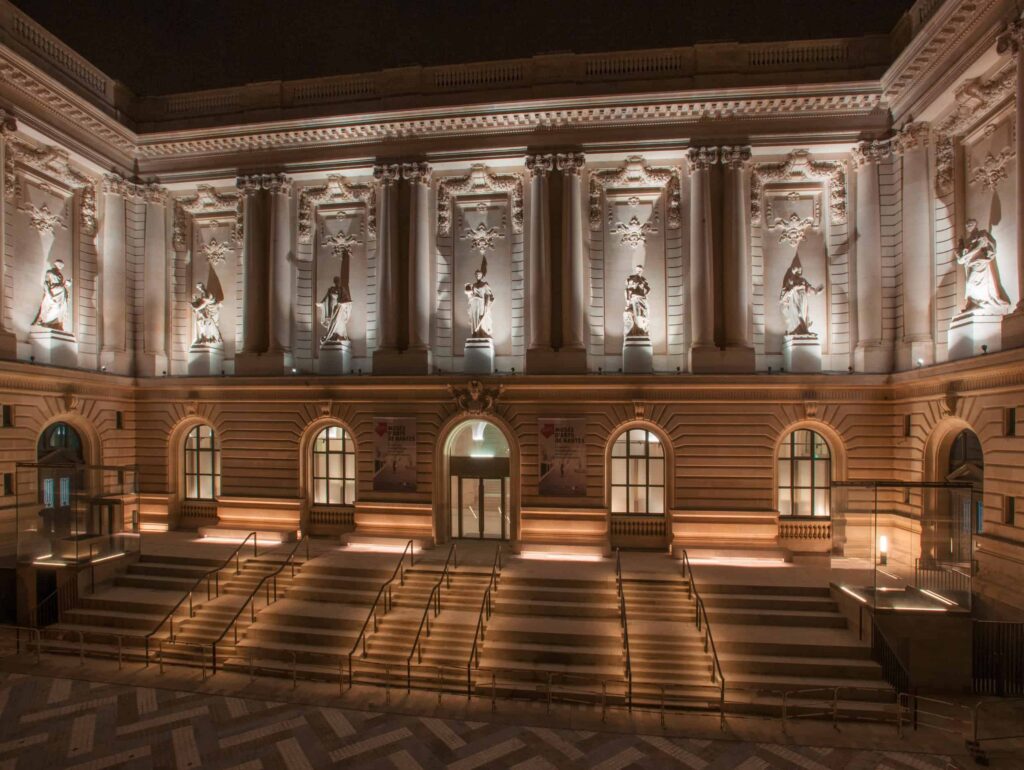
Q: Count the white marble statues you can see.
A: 7